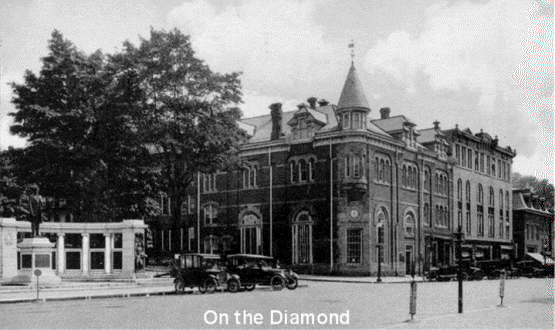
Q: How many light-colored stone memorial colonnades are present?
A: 1